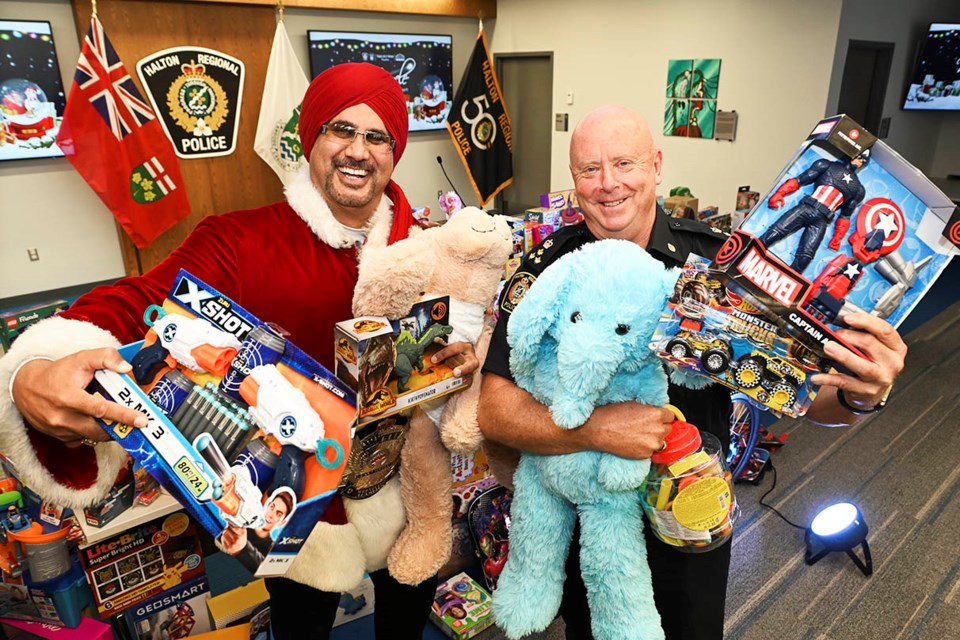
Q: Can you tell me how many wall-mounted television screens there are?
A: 3